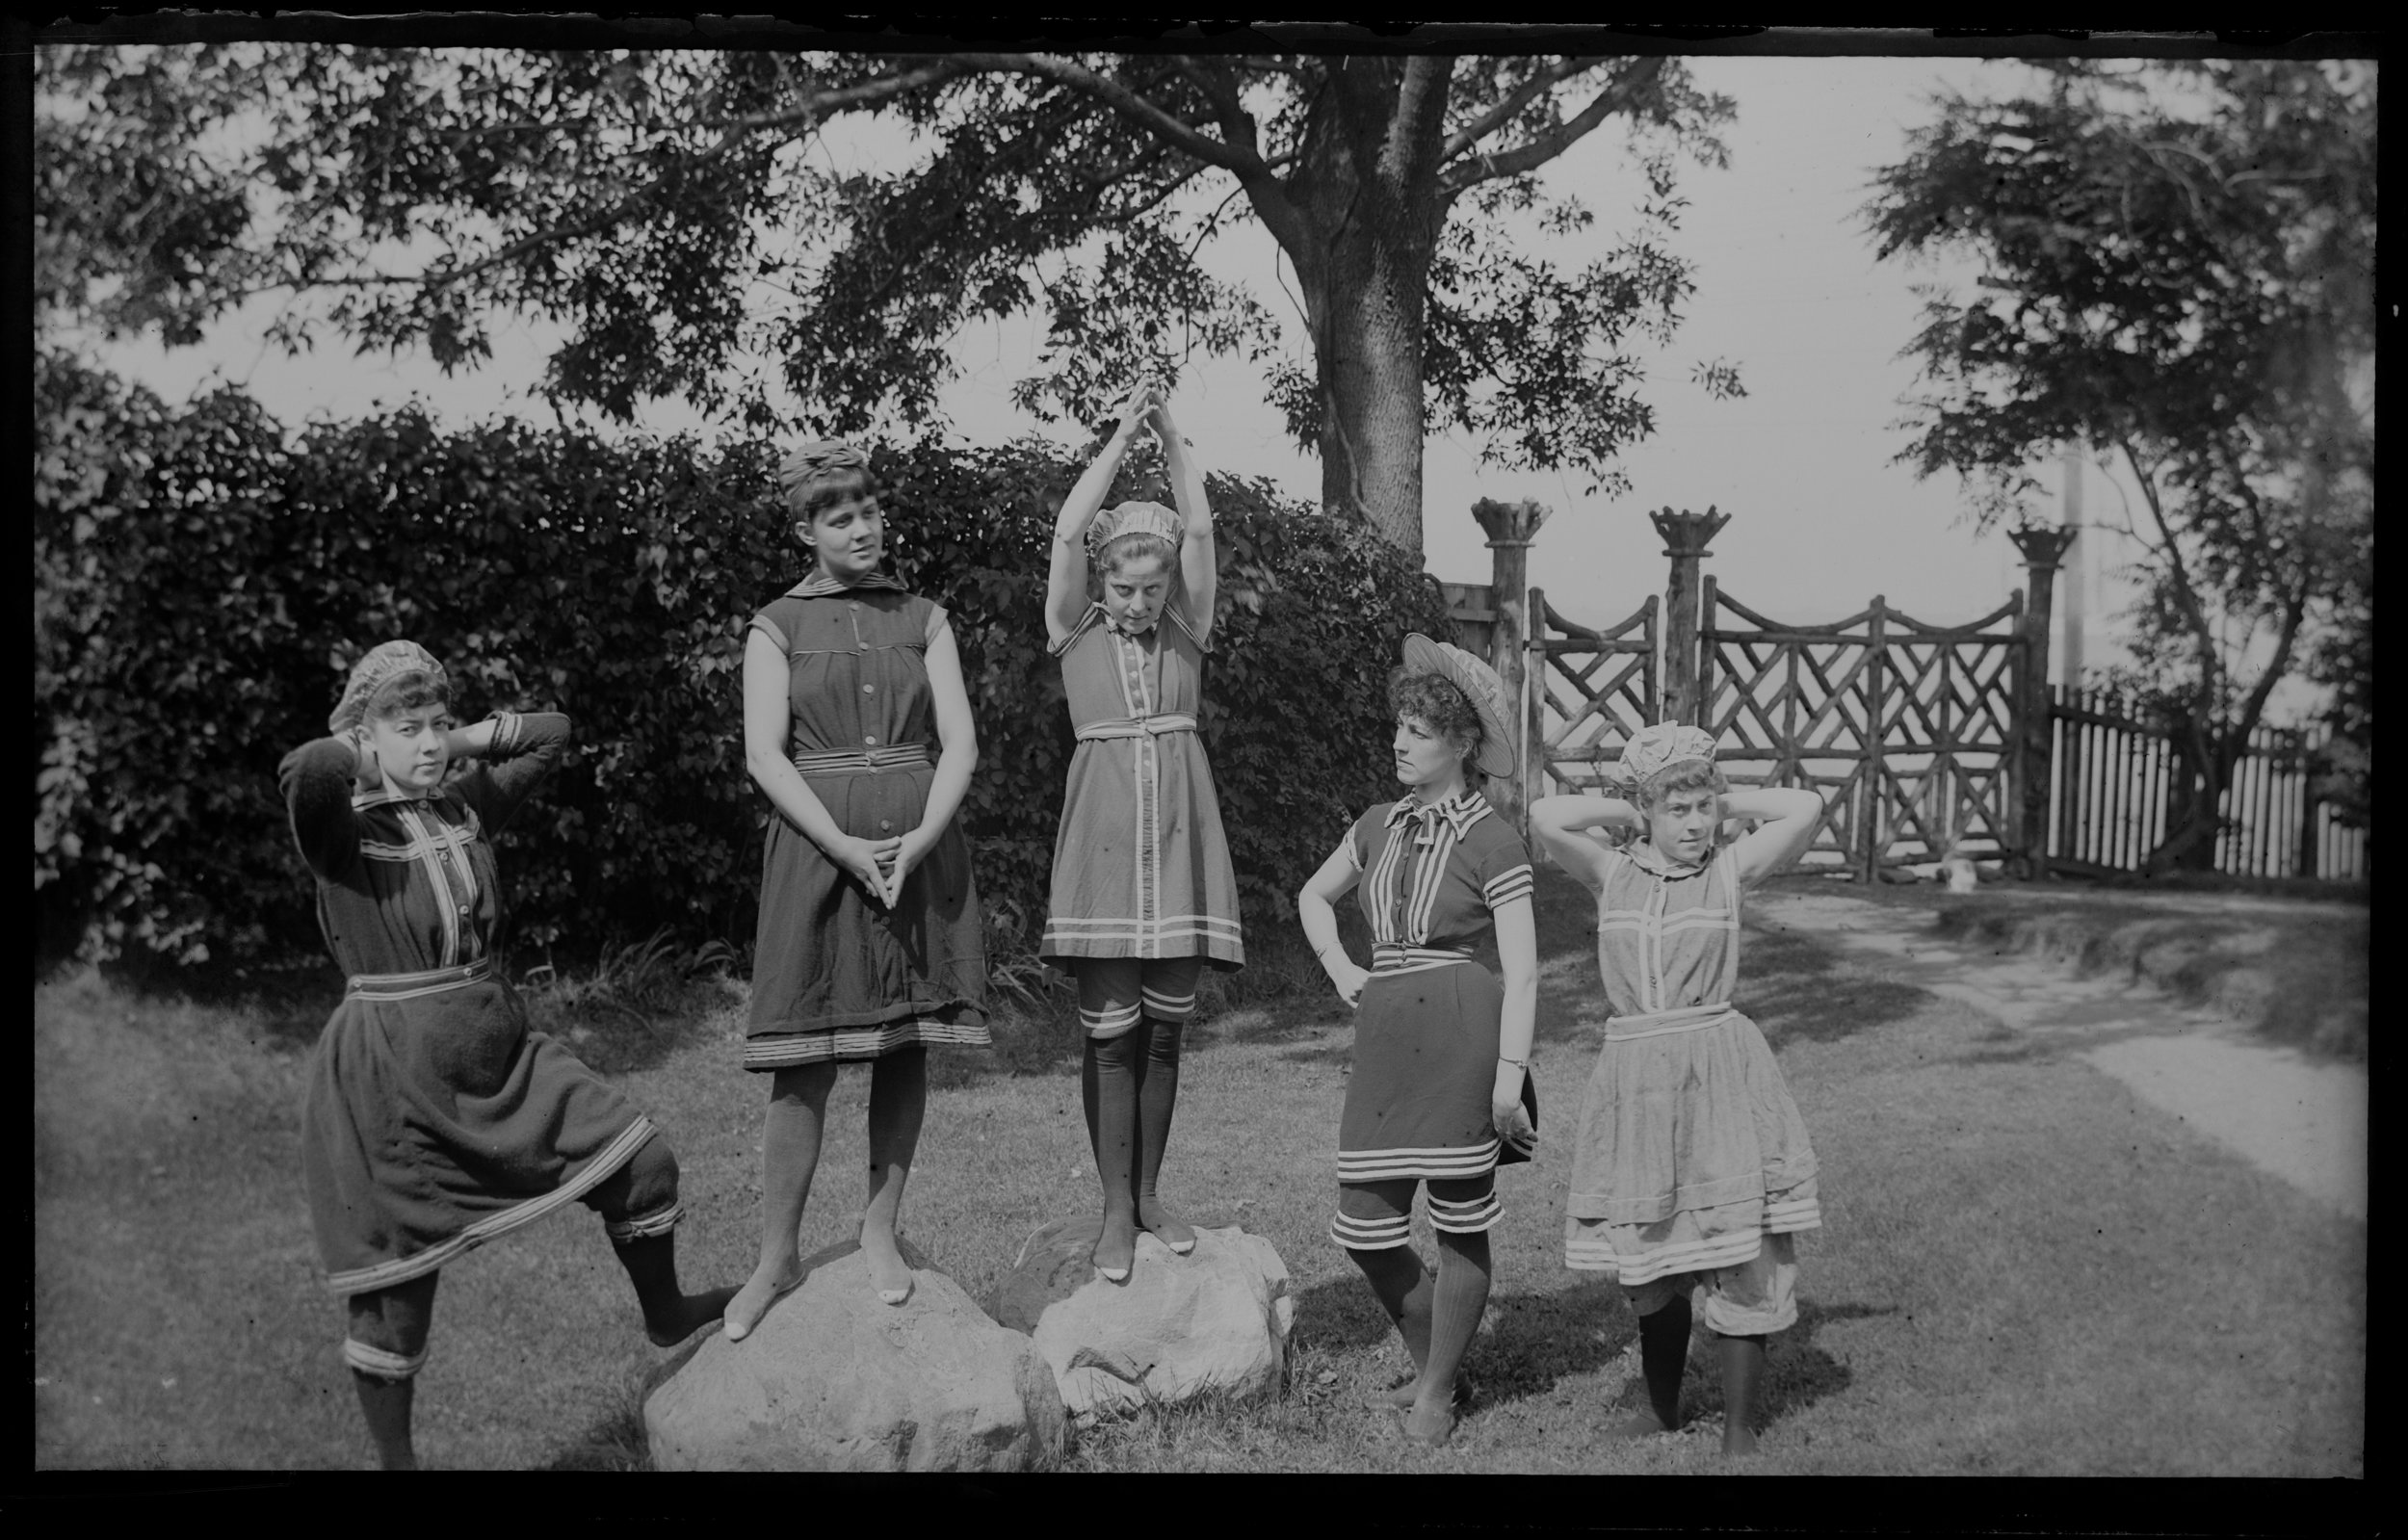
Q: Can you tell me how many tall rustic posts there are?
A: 3